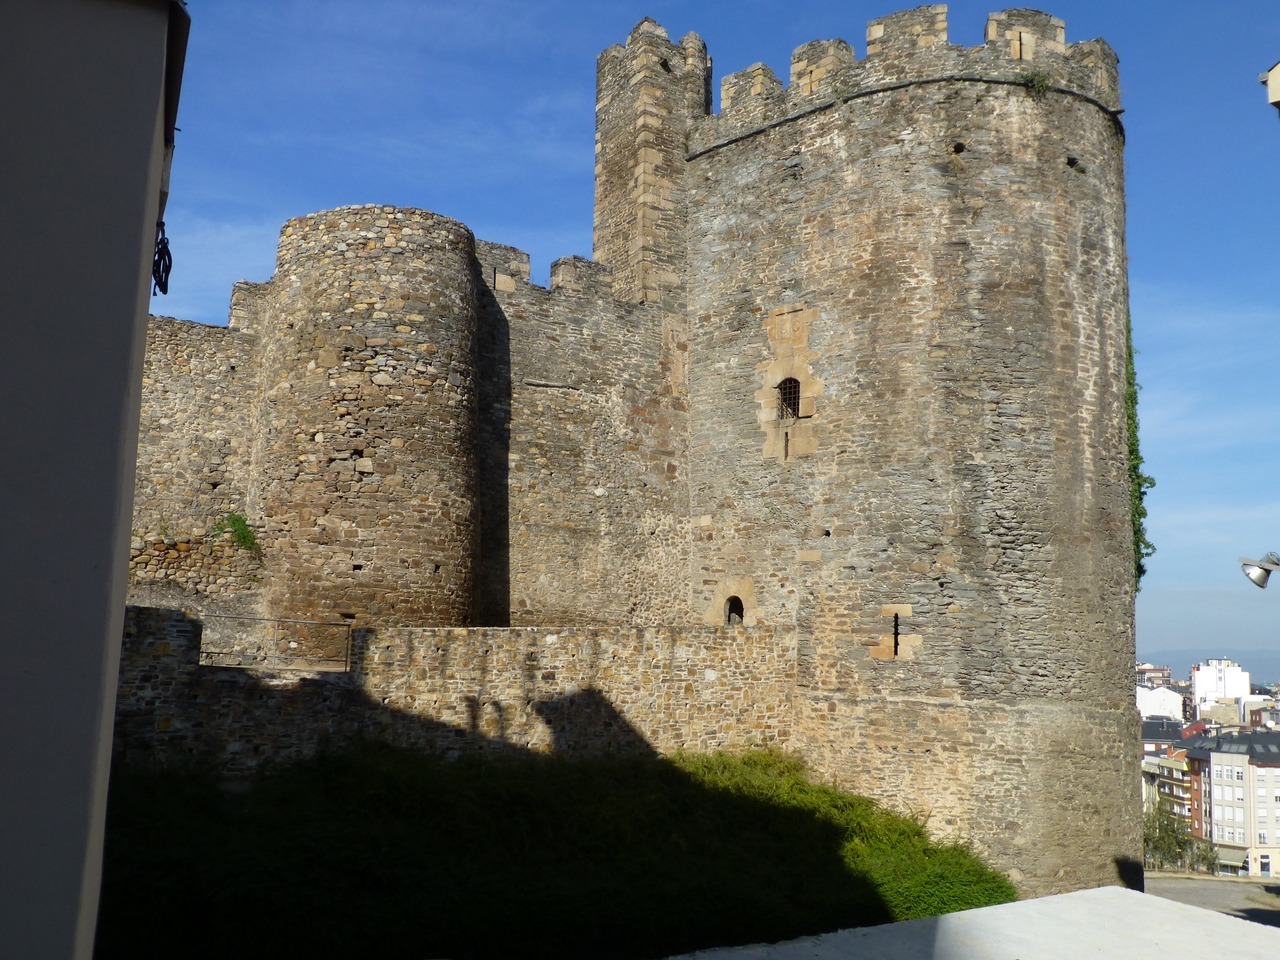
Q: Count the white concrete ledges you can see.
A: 1